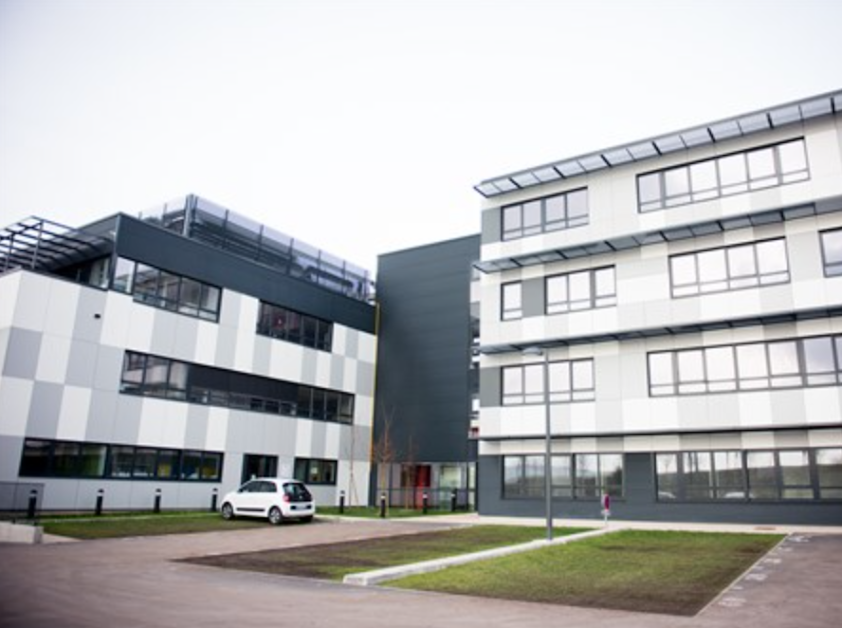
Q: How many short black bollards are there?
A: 8